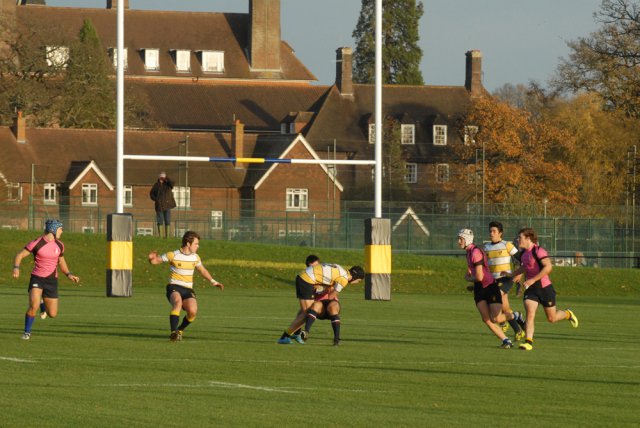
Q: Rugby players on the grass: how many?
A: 7